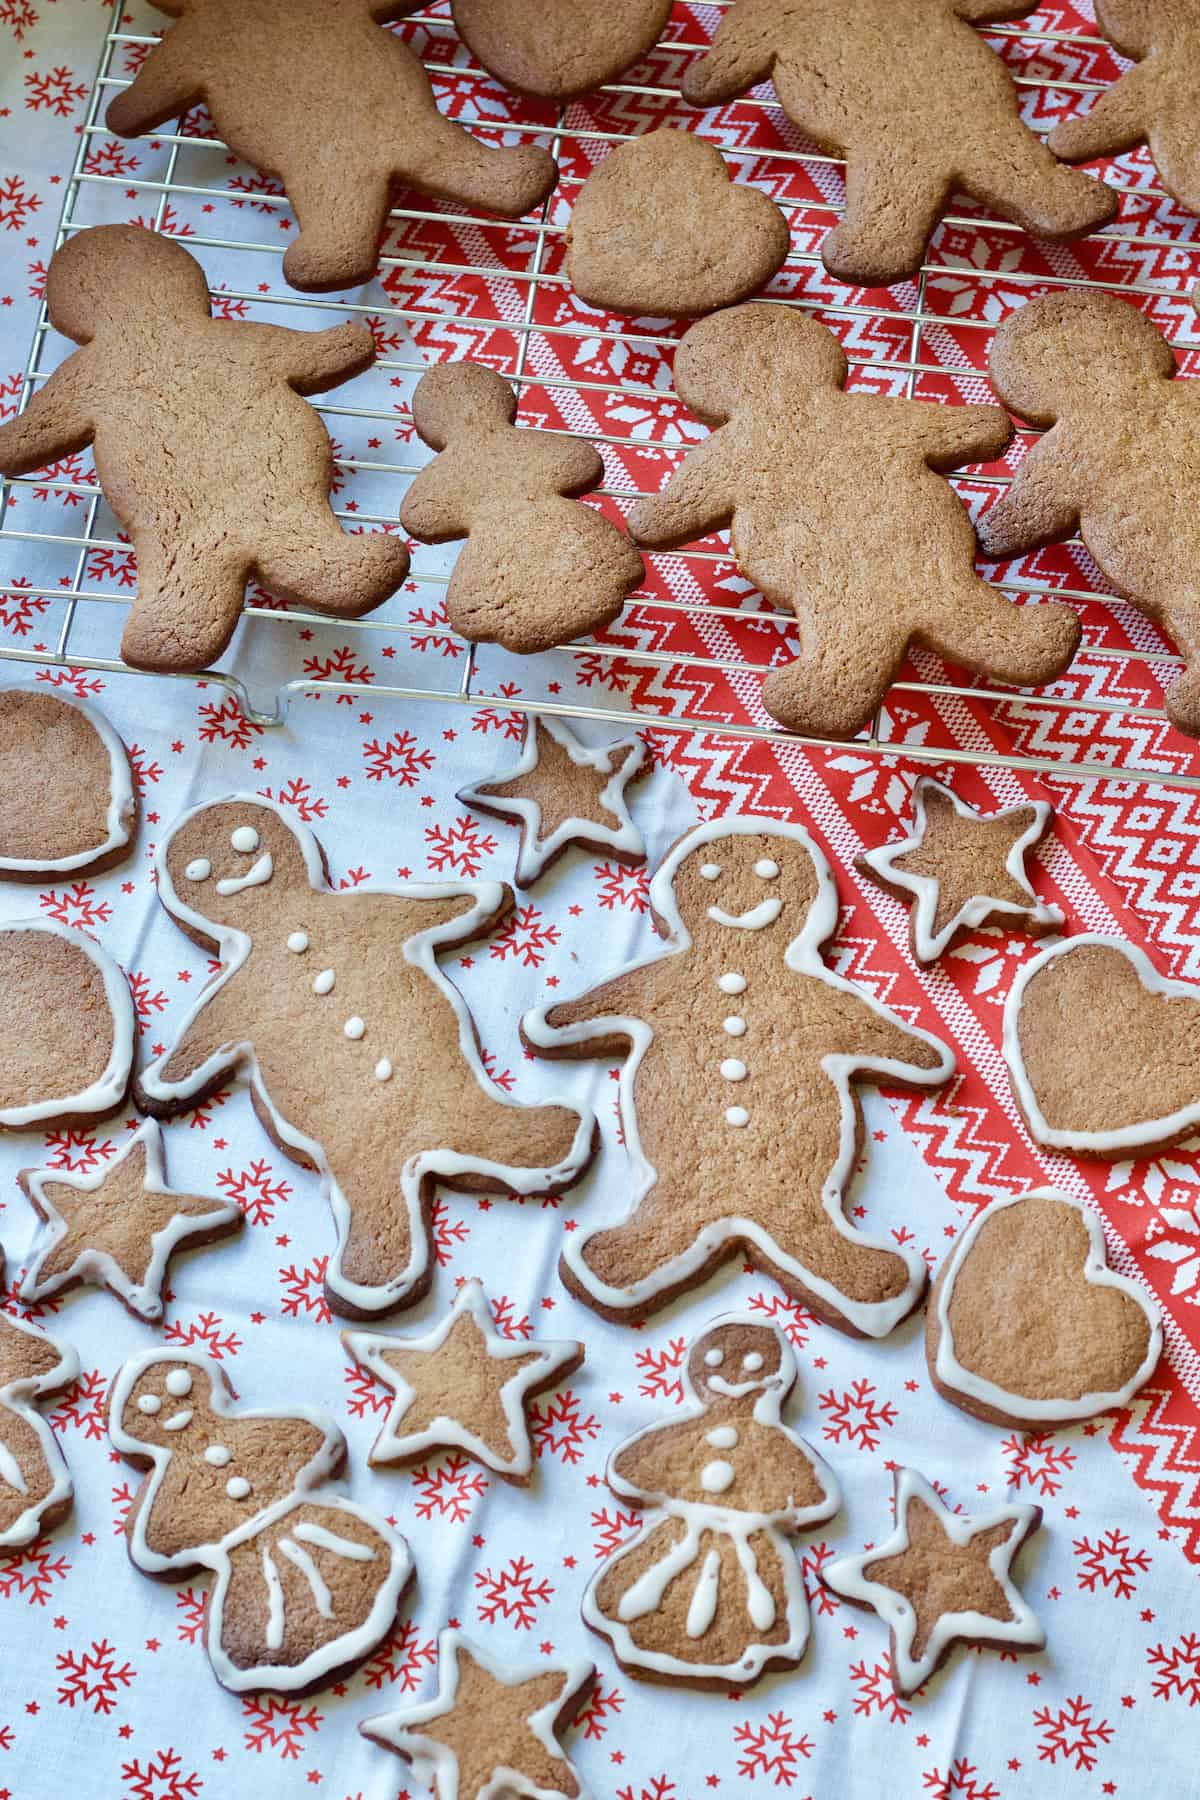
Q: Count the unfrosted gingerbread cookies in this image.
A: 9